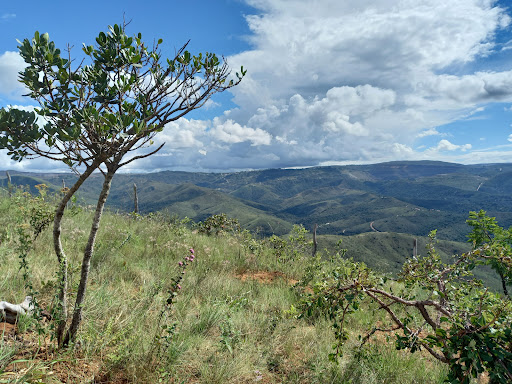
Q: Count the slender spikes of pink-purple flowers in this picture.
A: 1